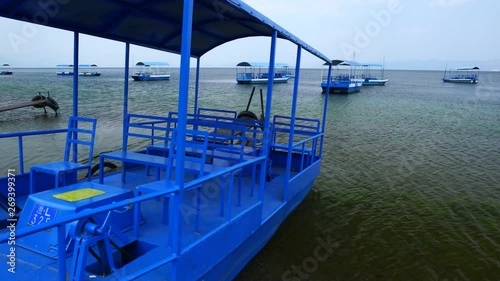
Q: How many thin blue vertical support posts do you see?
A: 7